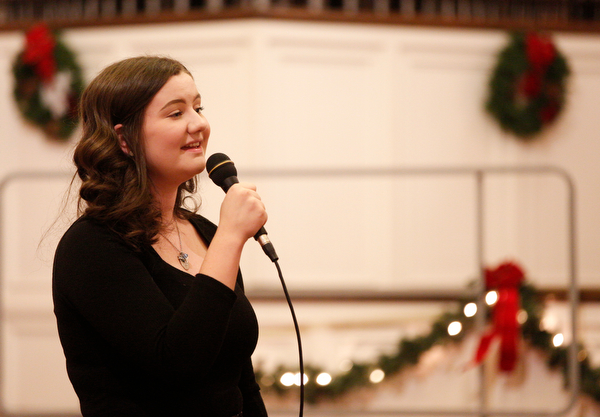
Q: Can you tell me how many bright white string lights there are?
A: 8